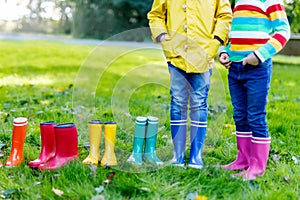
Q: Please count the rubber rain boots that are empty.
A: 7